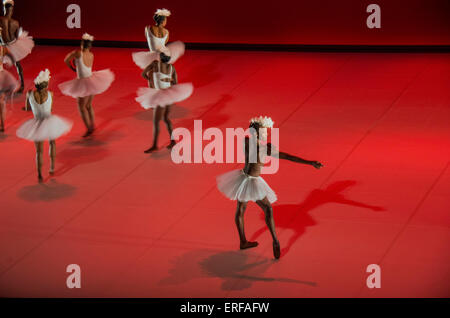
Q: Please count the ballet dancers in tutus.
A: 7